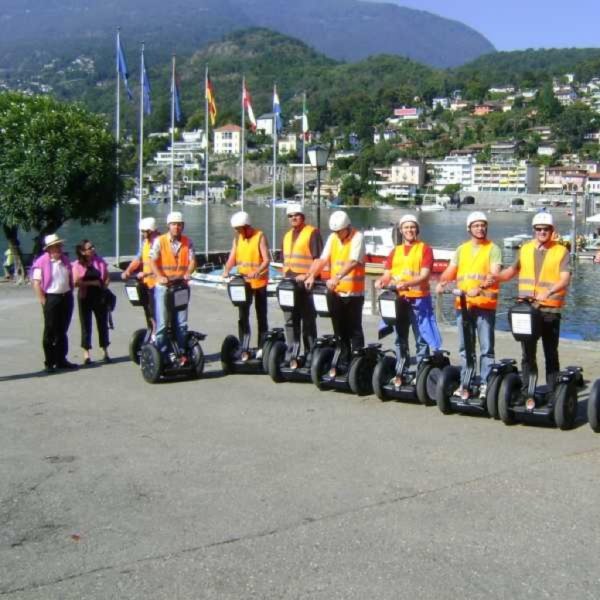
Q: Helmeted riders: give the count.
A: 8